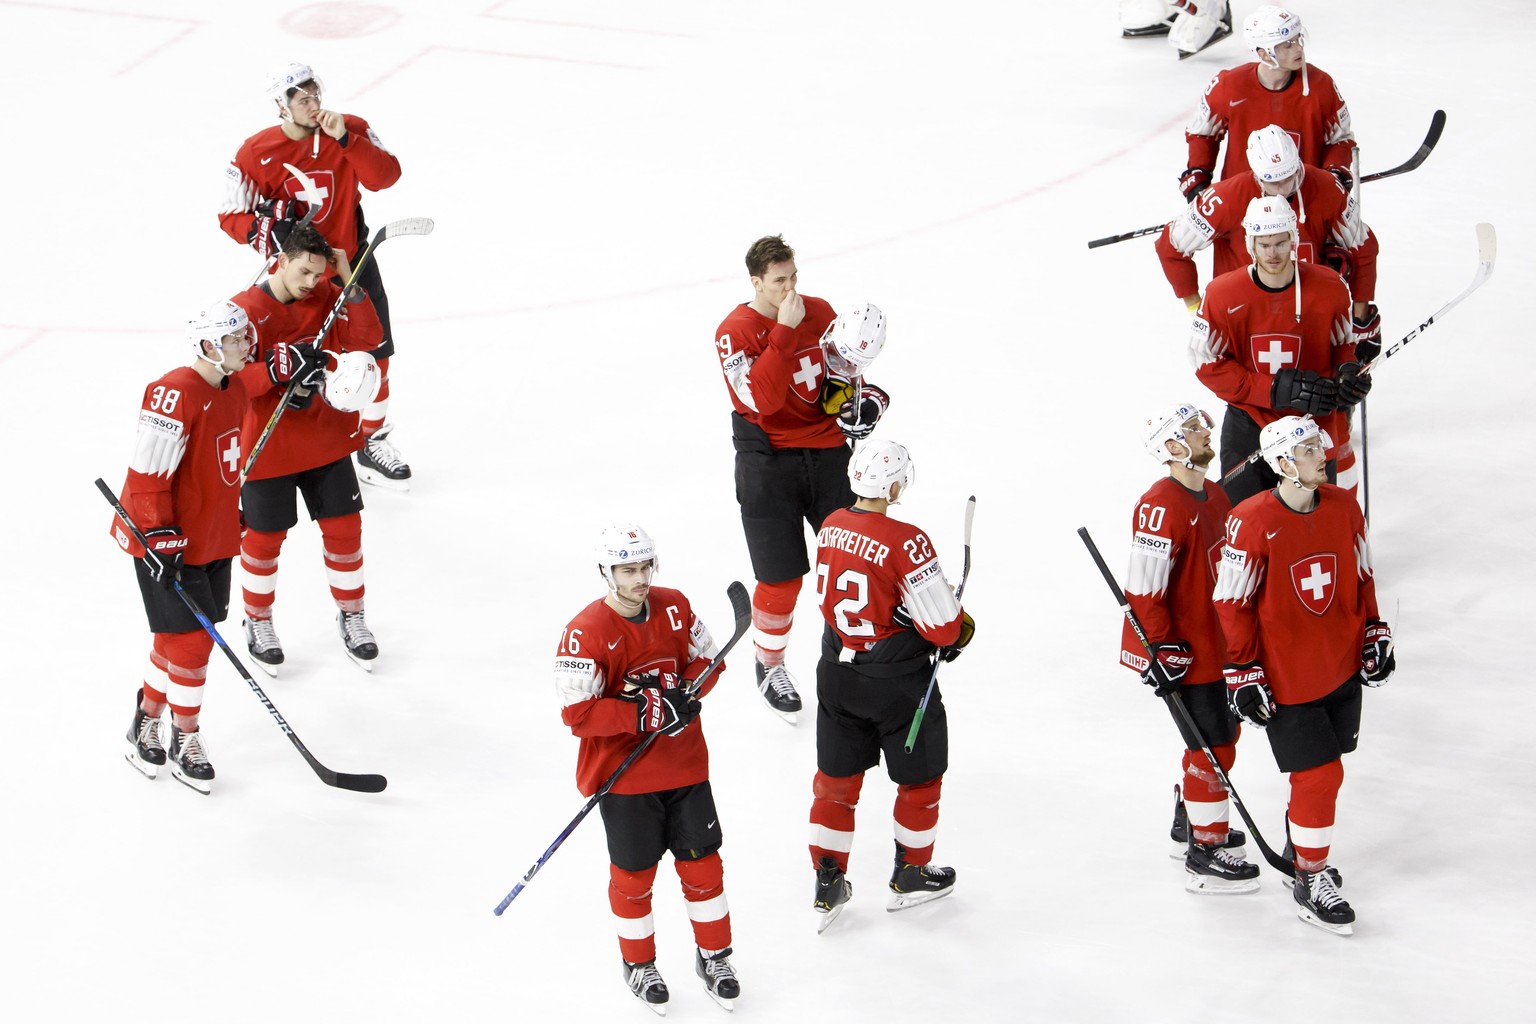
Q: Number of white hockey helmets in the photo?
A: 11